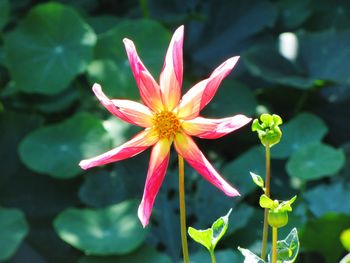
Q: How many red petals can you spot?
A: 8